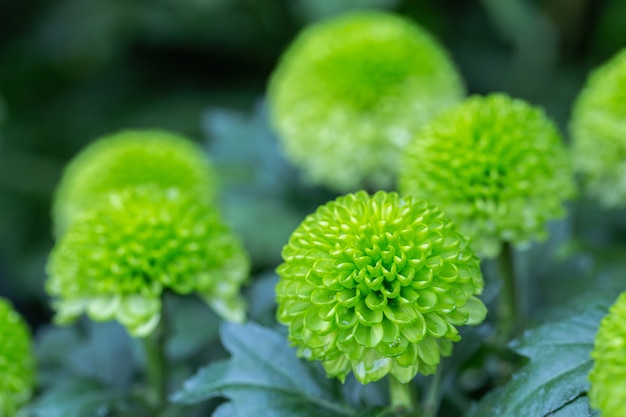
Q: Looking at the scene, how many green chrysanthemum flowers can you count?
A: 8